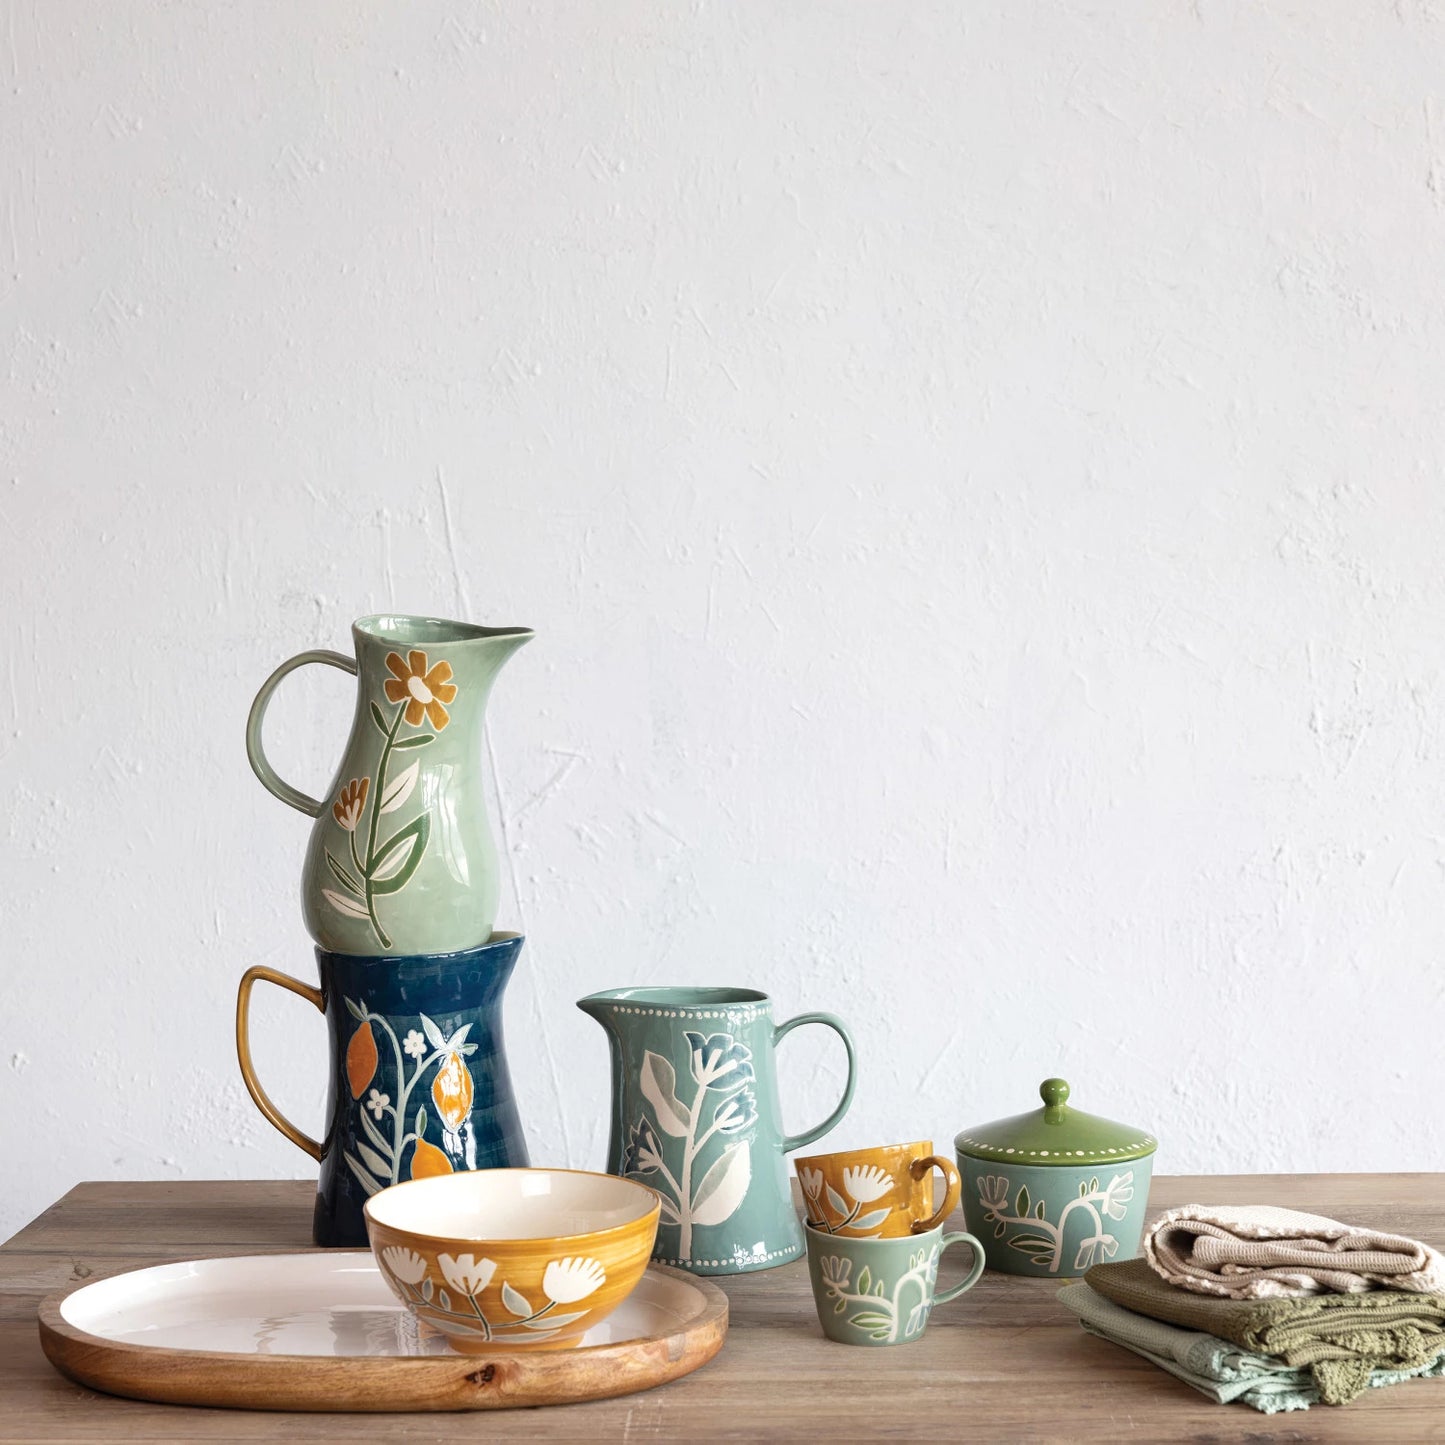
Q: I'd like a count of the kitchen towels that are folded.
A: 3